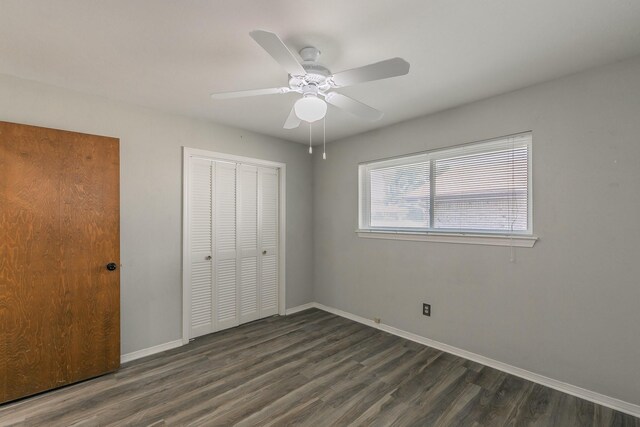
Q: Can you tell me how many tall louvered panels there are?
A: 4